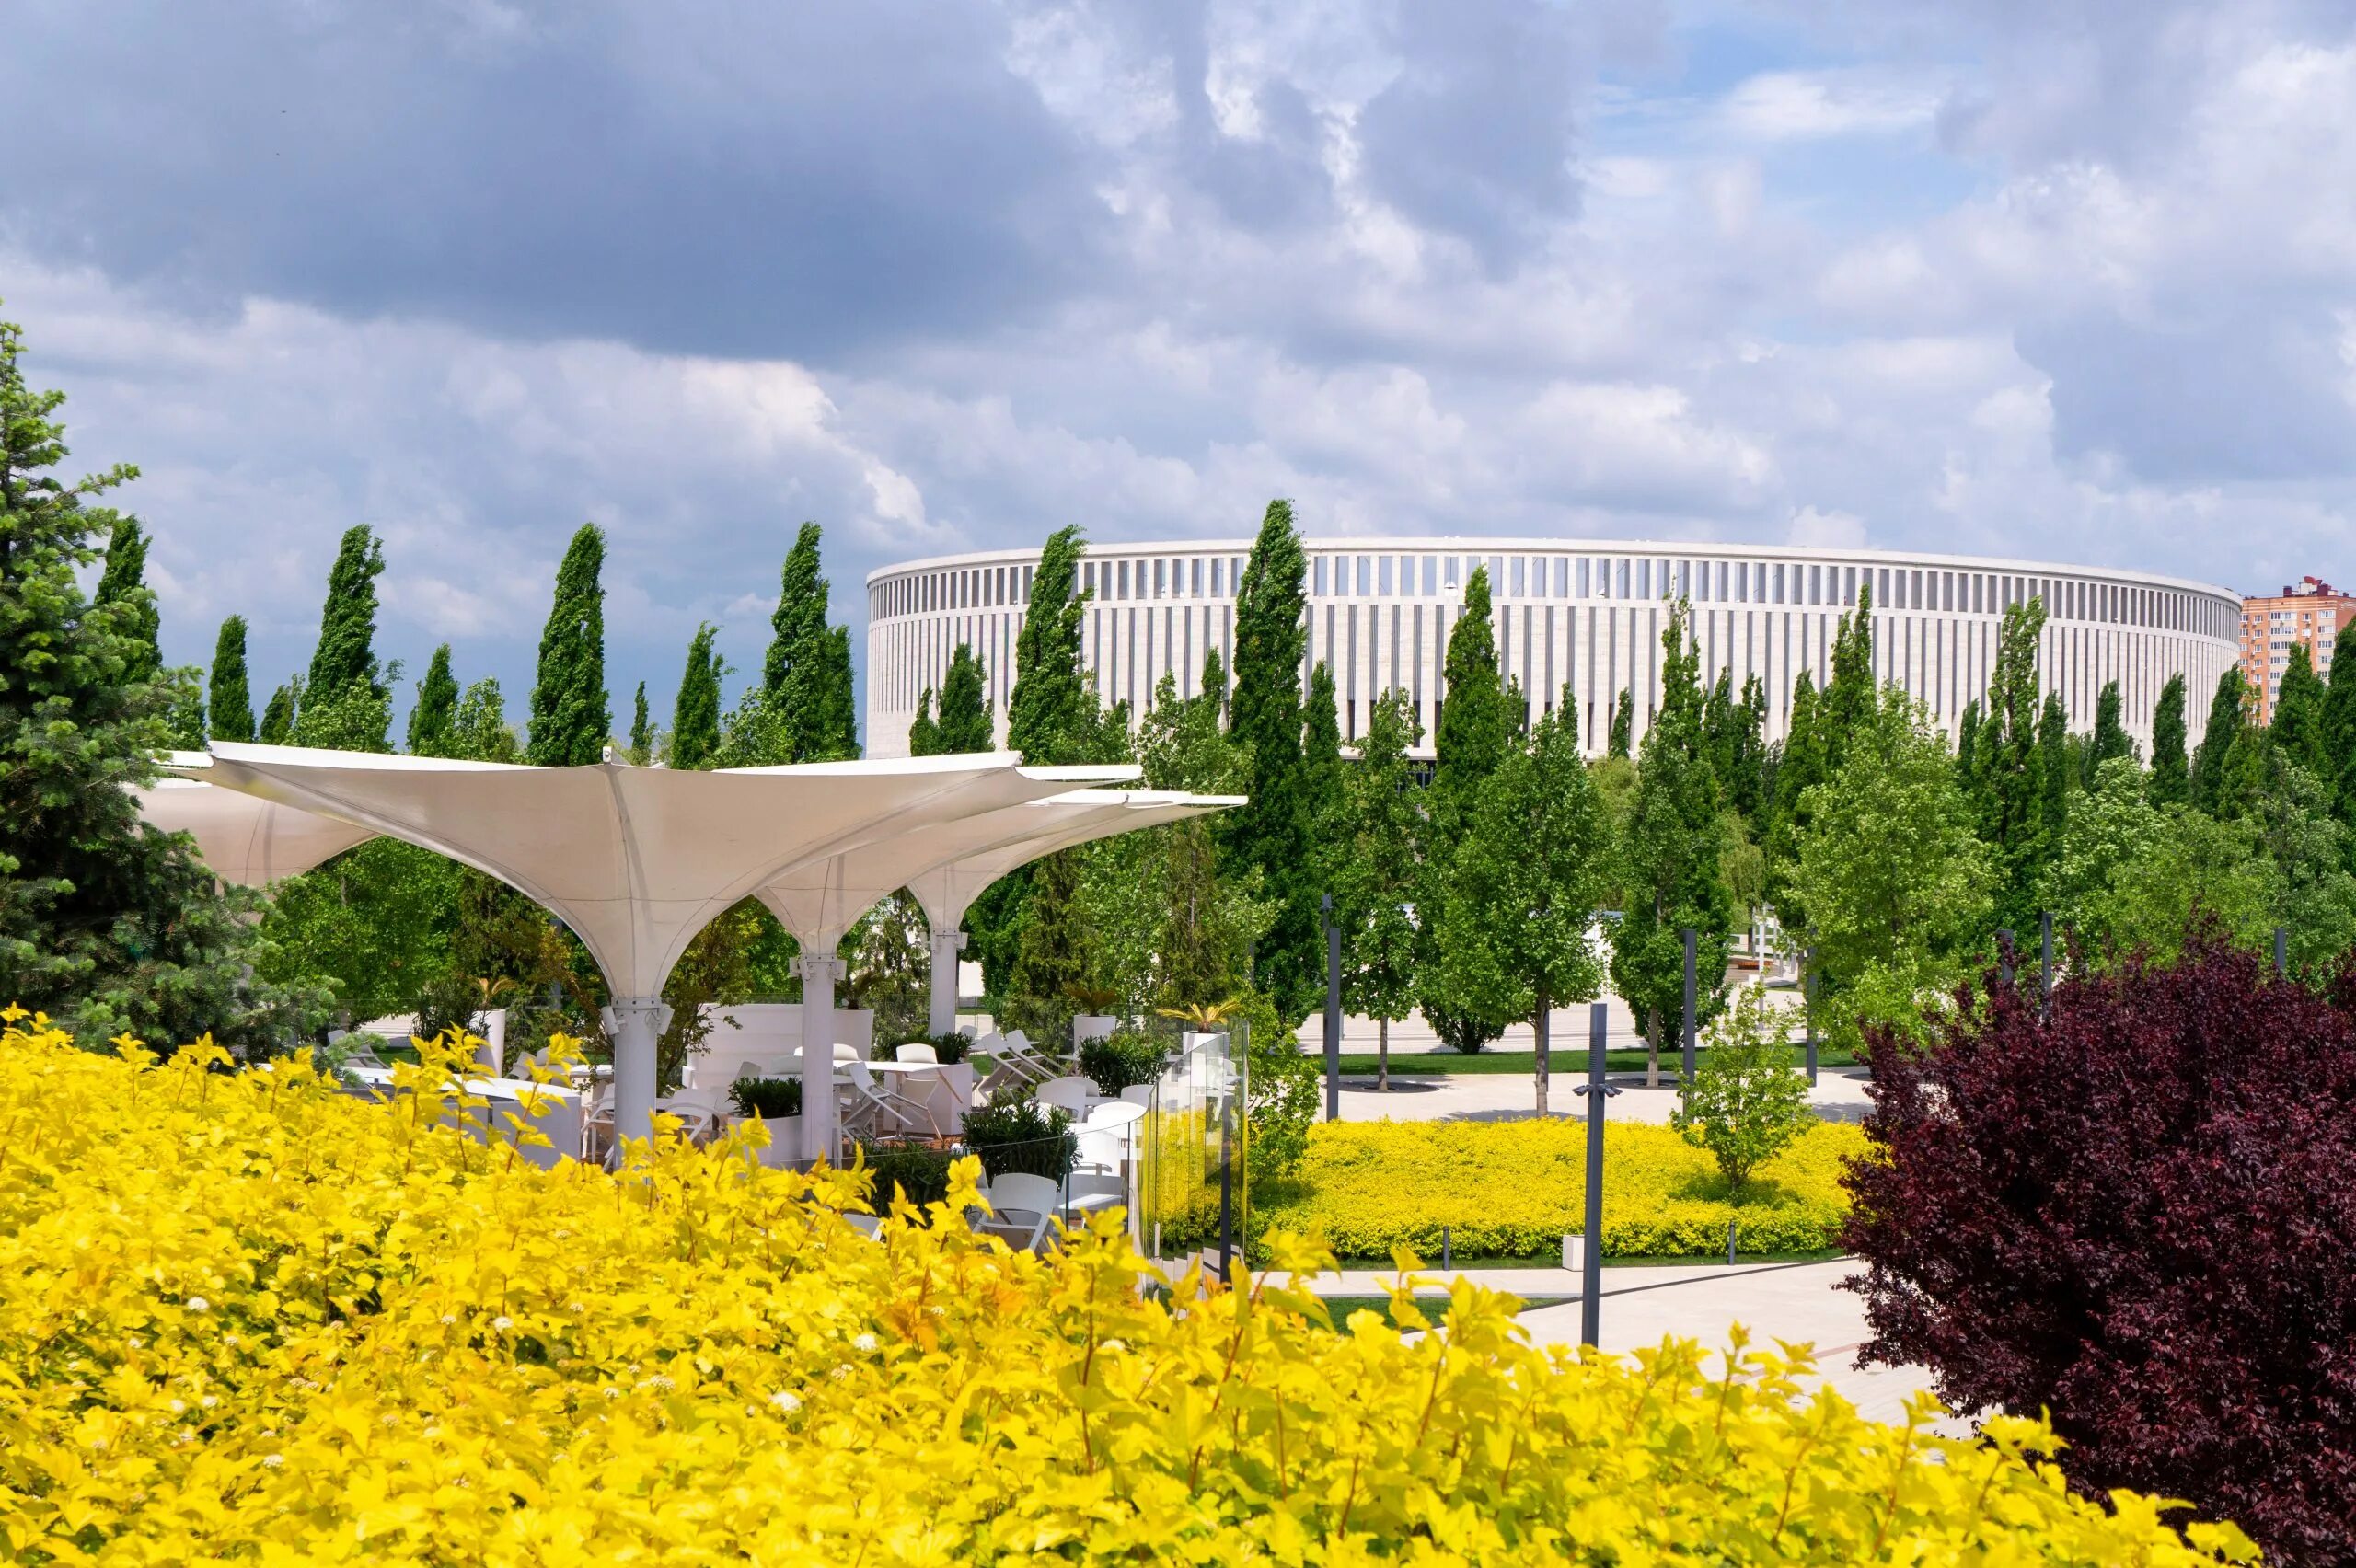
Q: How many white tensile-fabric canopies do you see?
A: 4